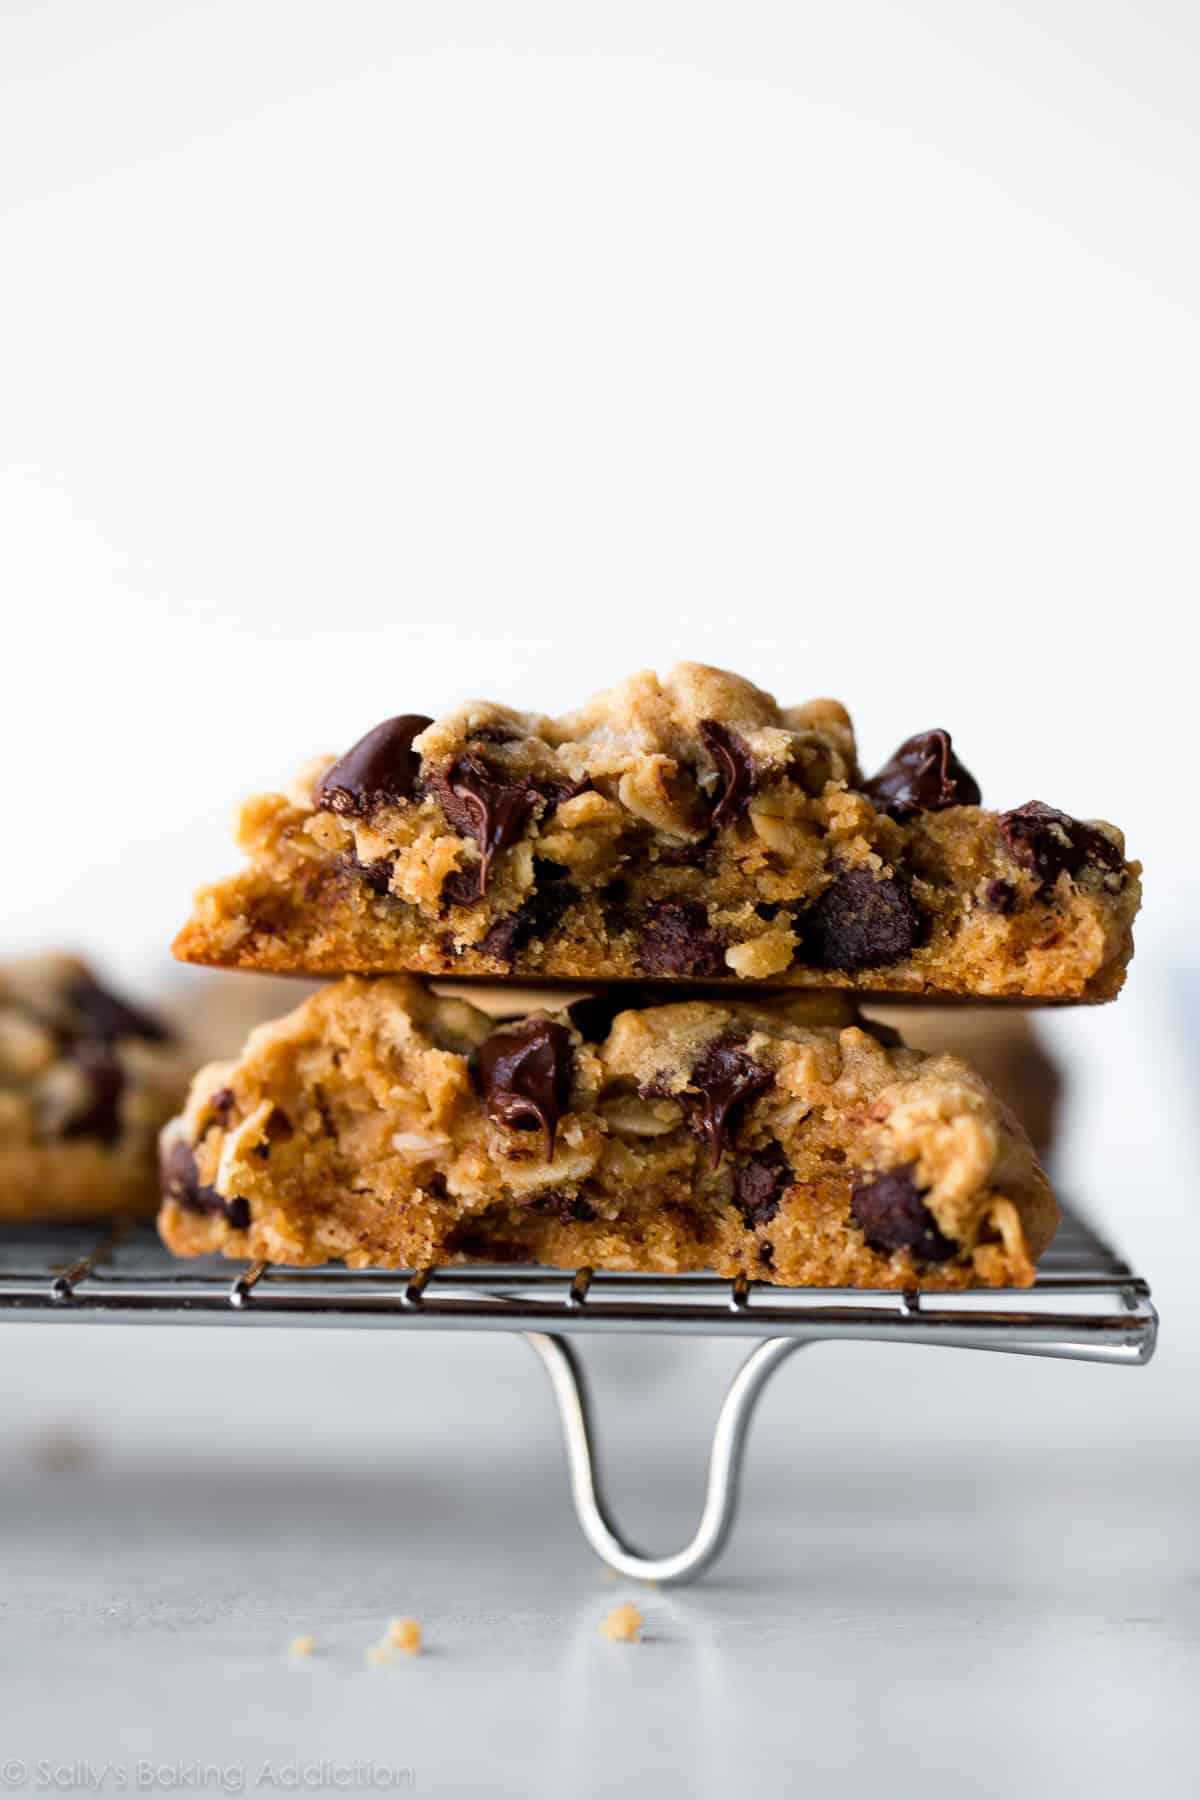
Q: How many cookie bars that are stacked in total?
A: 2